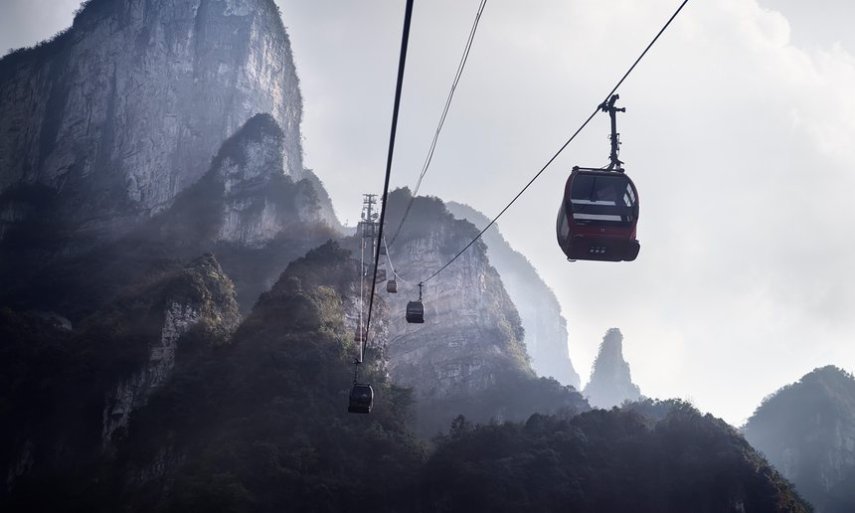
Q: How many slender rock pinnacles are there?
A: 1